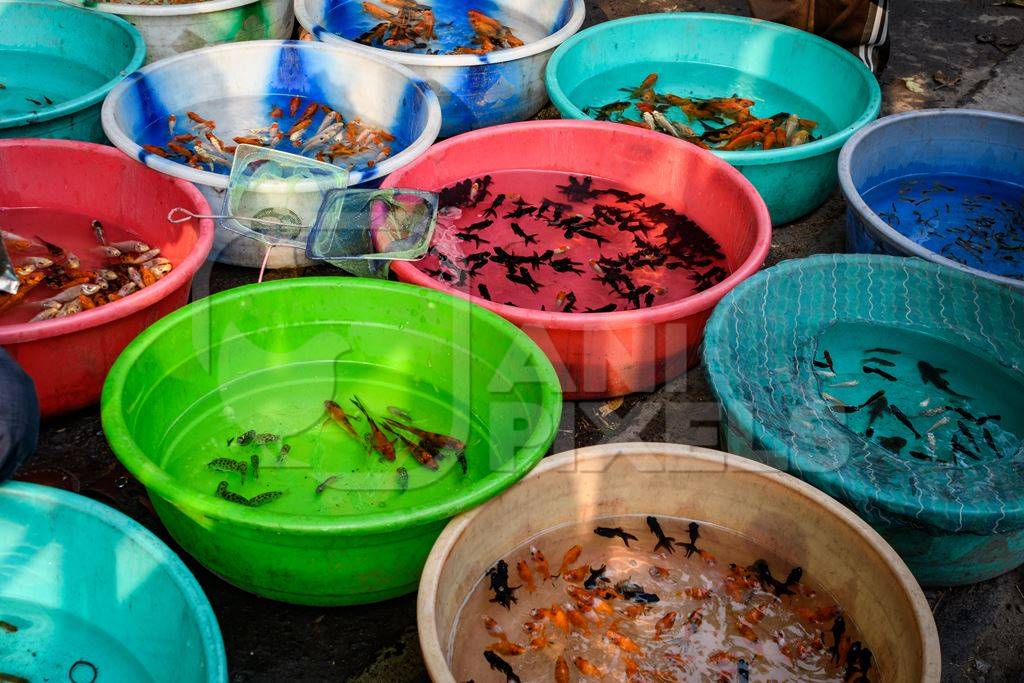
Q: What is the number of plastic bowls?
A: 12